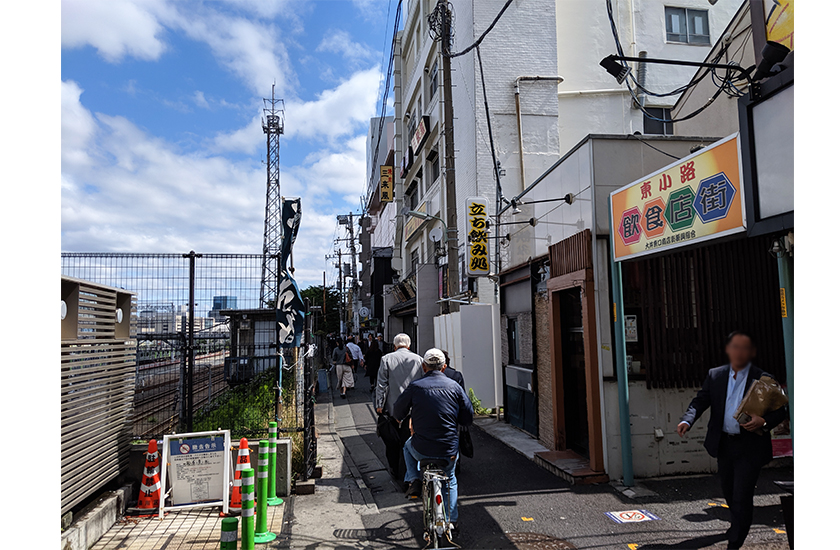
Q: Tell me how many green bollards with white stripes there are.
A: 4